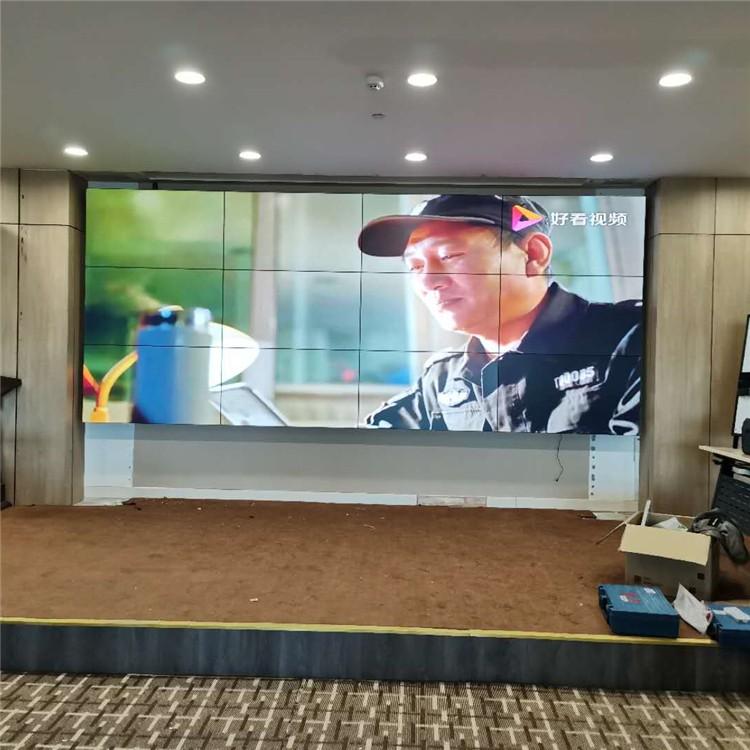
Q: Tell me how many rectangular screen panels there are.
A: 12